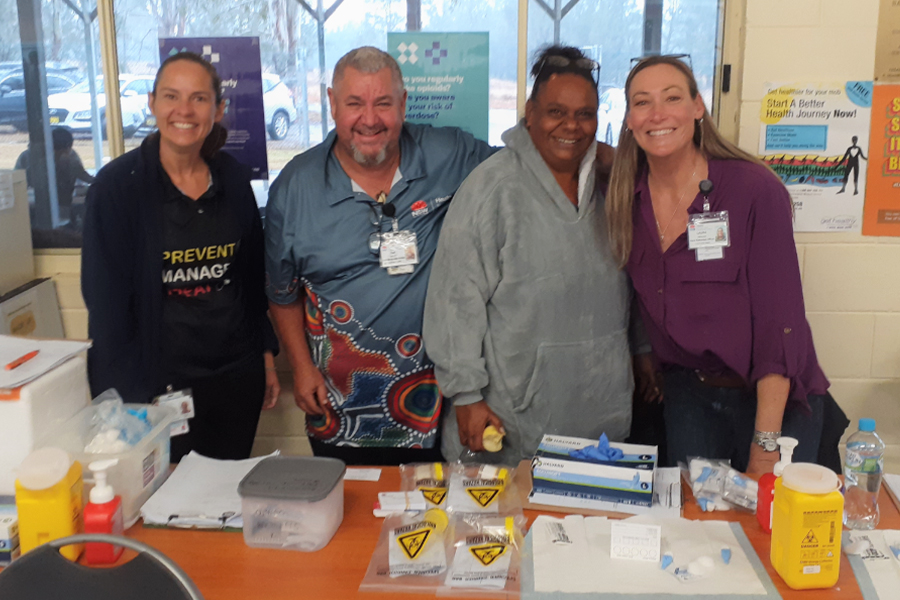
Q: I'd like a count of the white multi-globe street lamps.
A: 0